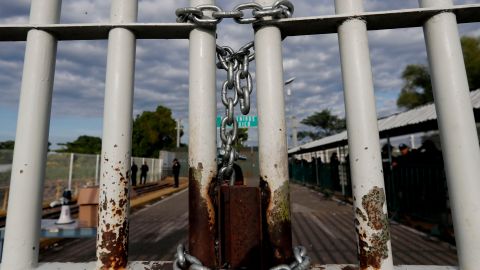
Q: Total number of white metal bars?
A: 6